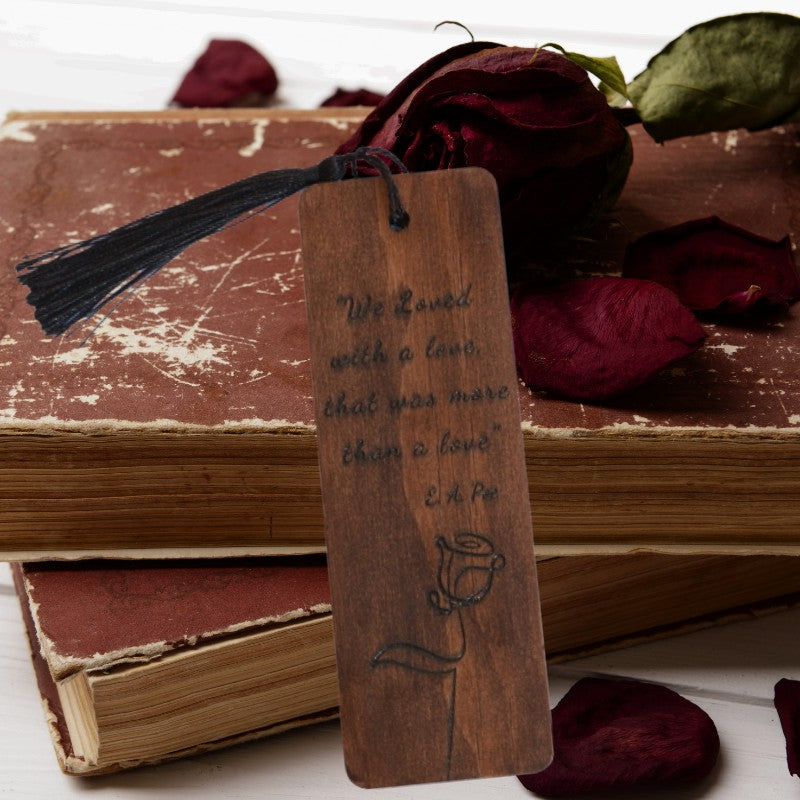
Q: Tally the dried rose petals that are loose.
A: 6